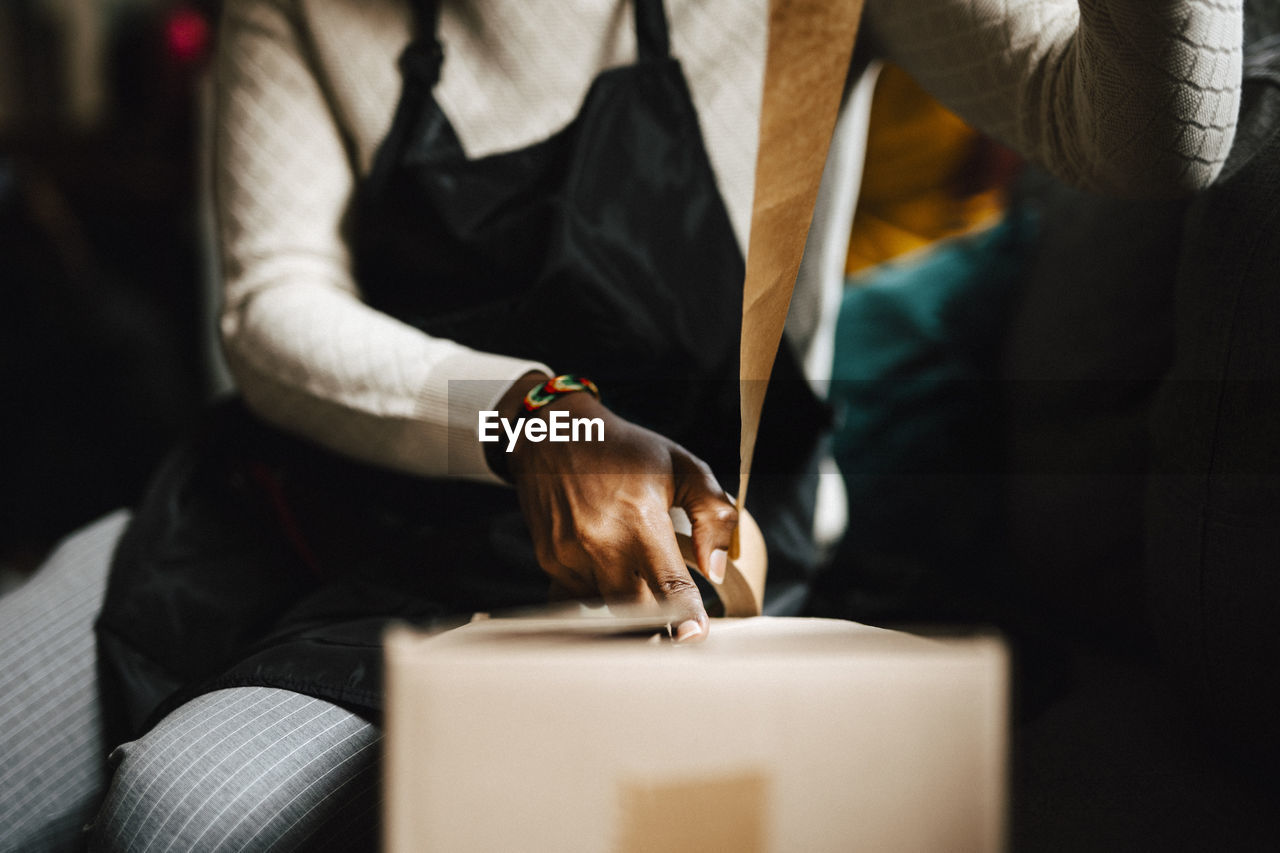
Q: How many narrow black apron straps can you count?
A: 2